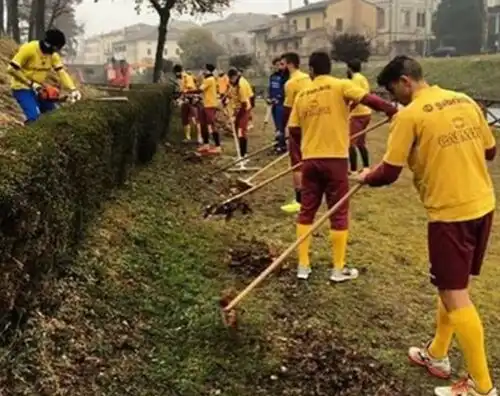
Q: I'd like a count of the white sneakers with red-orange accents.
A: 2